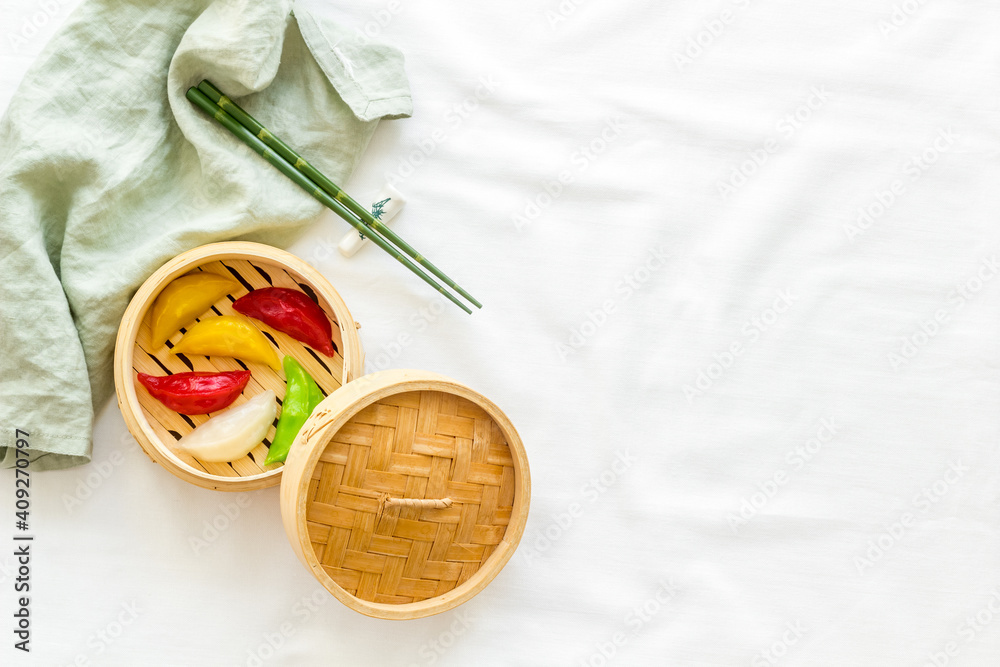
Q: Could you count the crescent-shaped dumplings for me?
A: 6